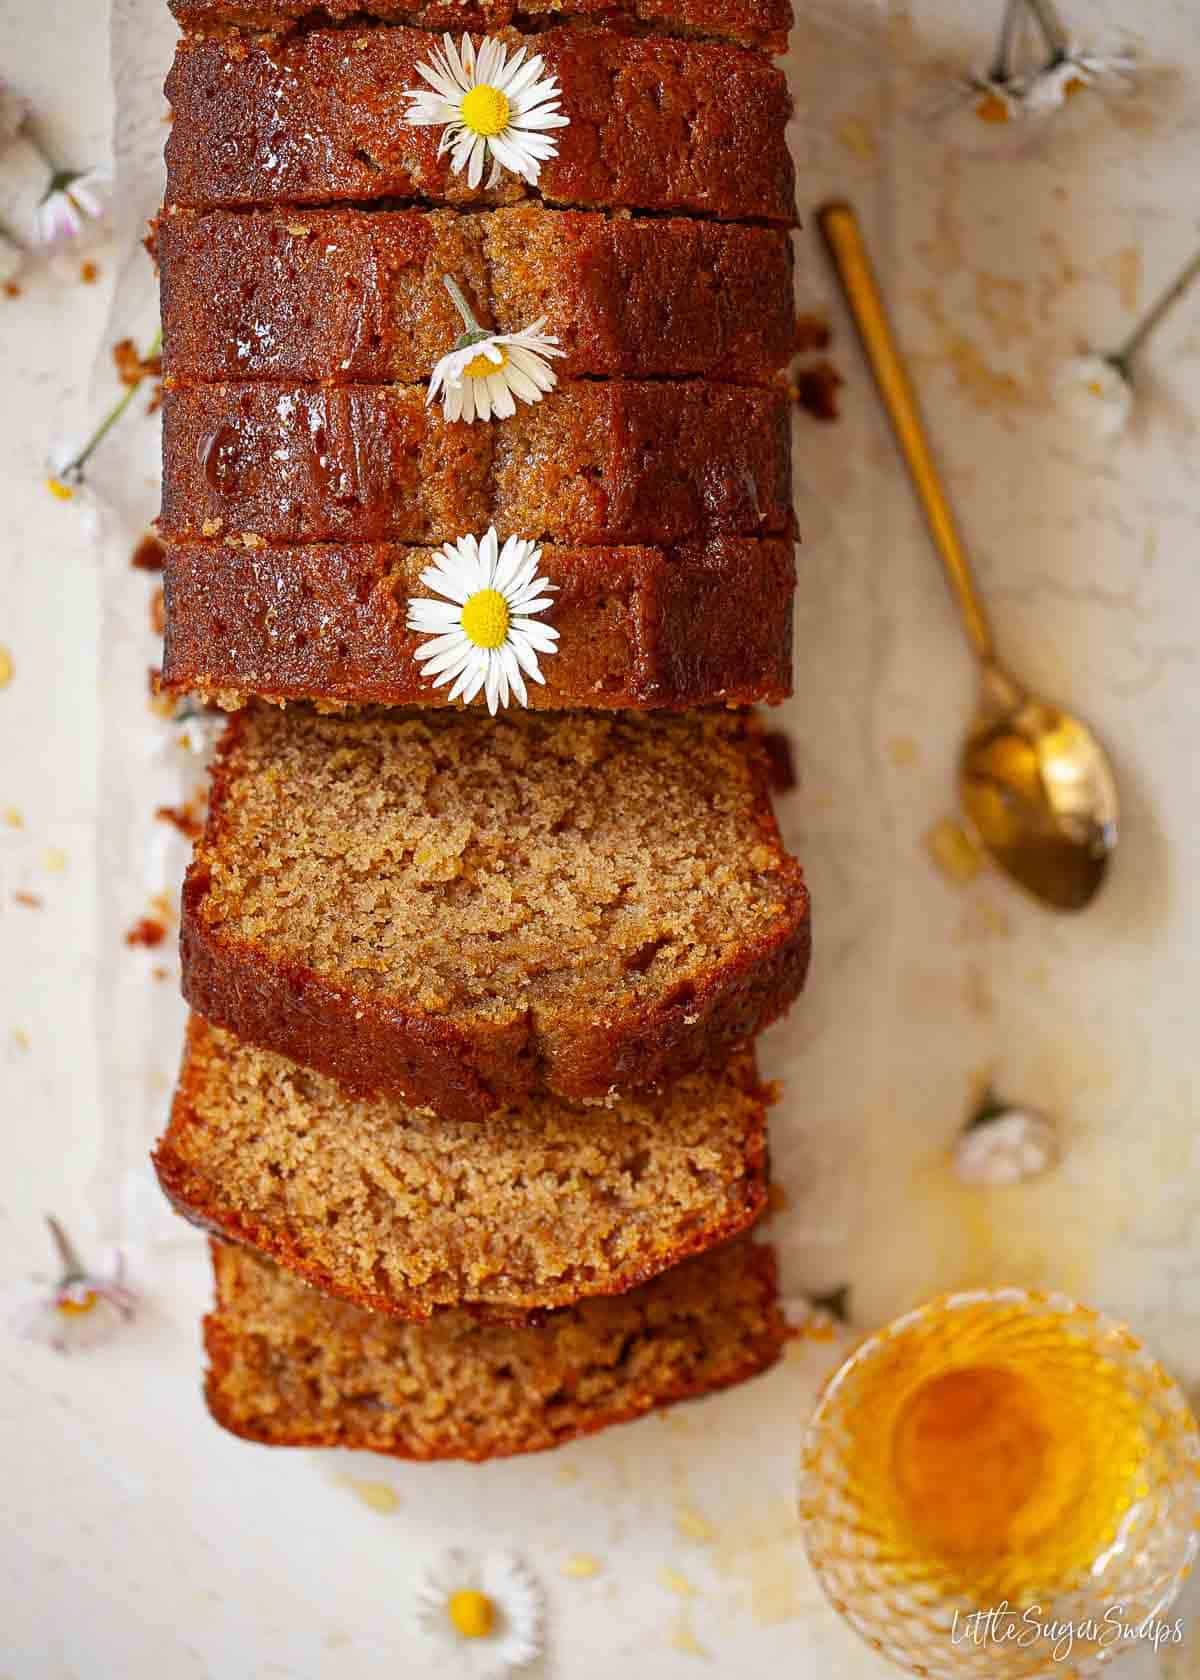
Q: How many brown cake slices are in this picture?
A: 8